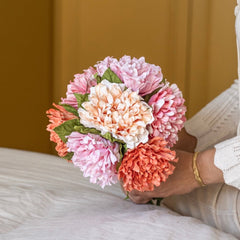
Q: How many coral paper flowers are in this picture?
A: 2